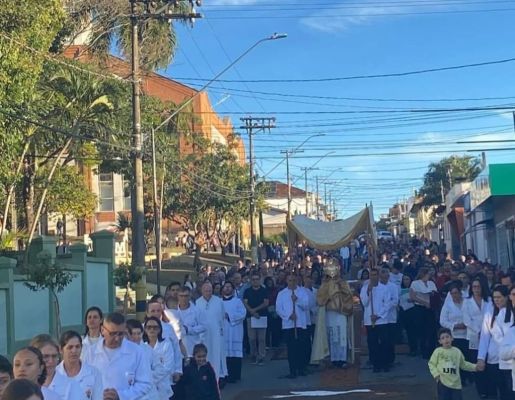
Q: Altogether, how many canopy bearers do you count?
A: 4